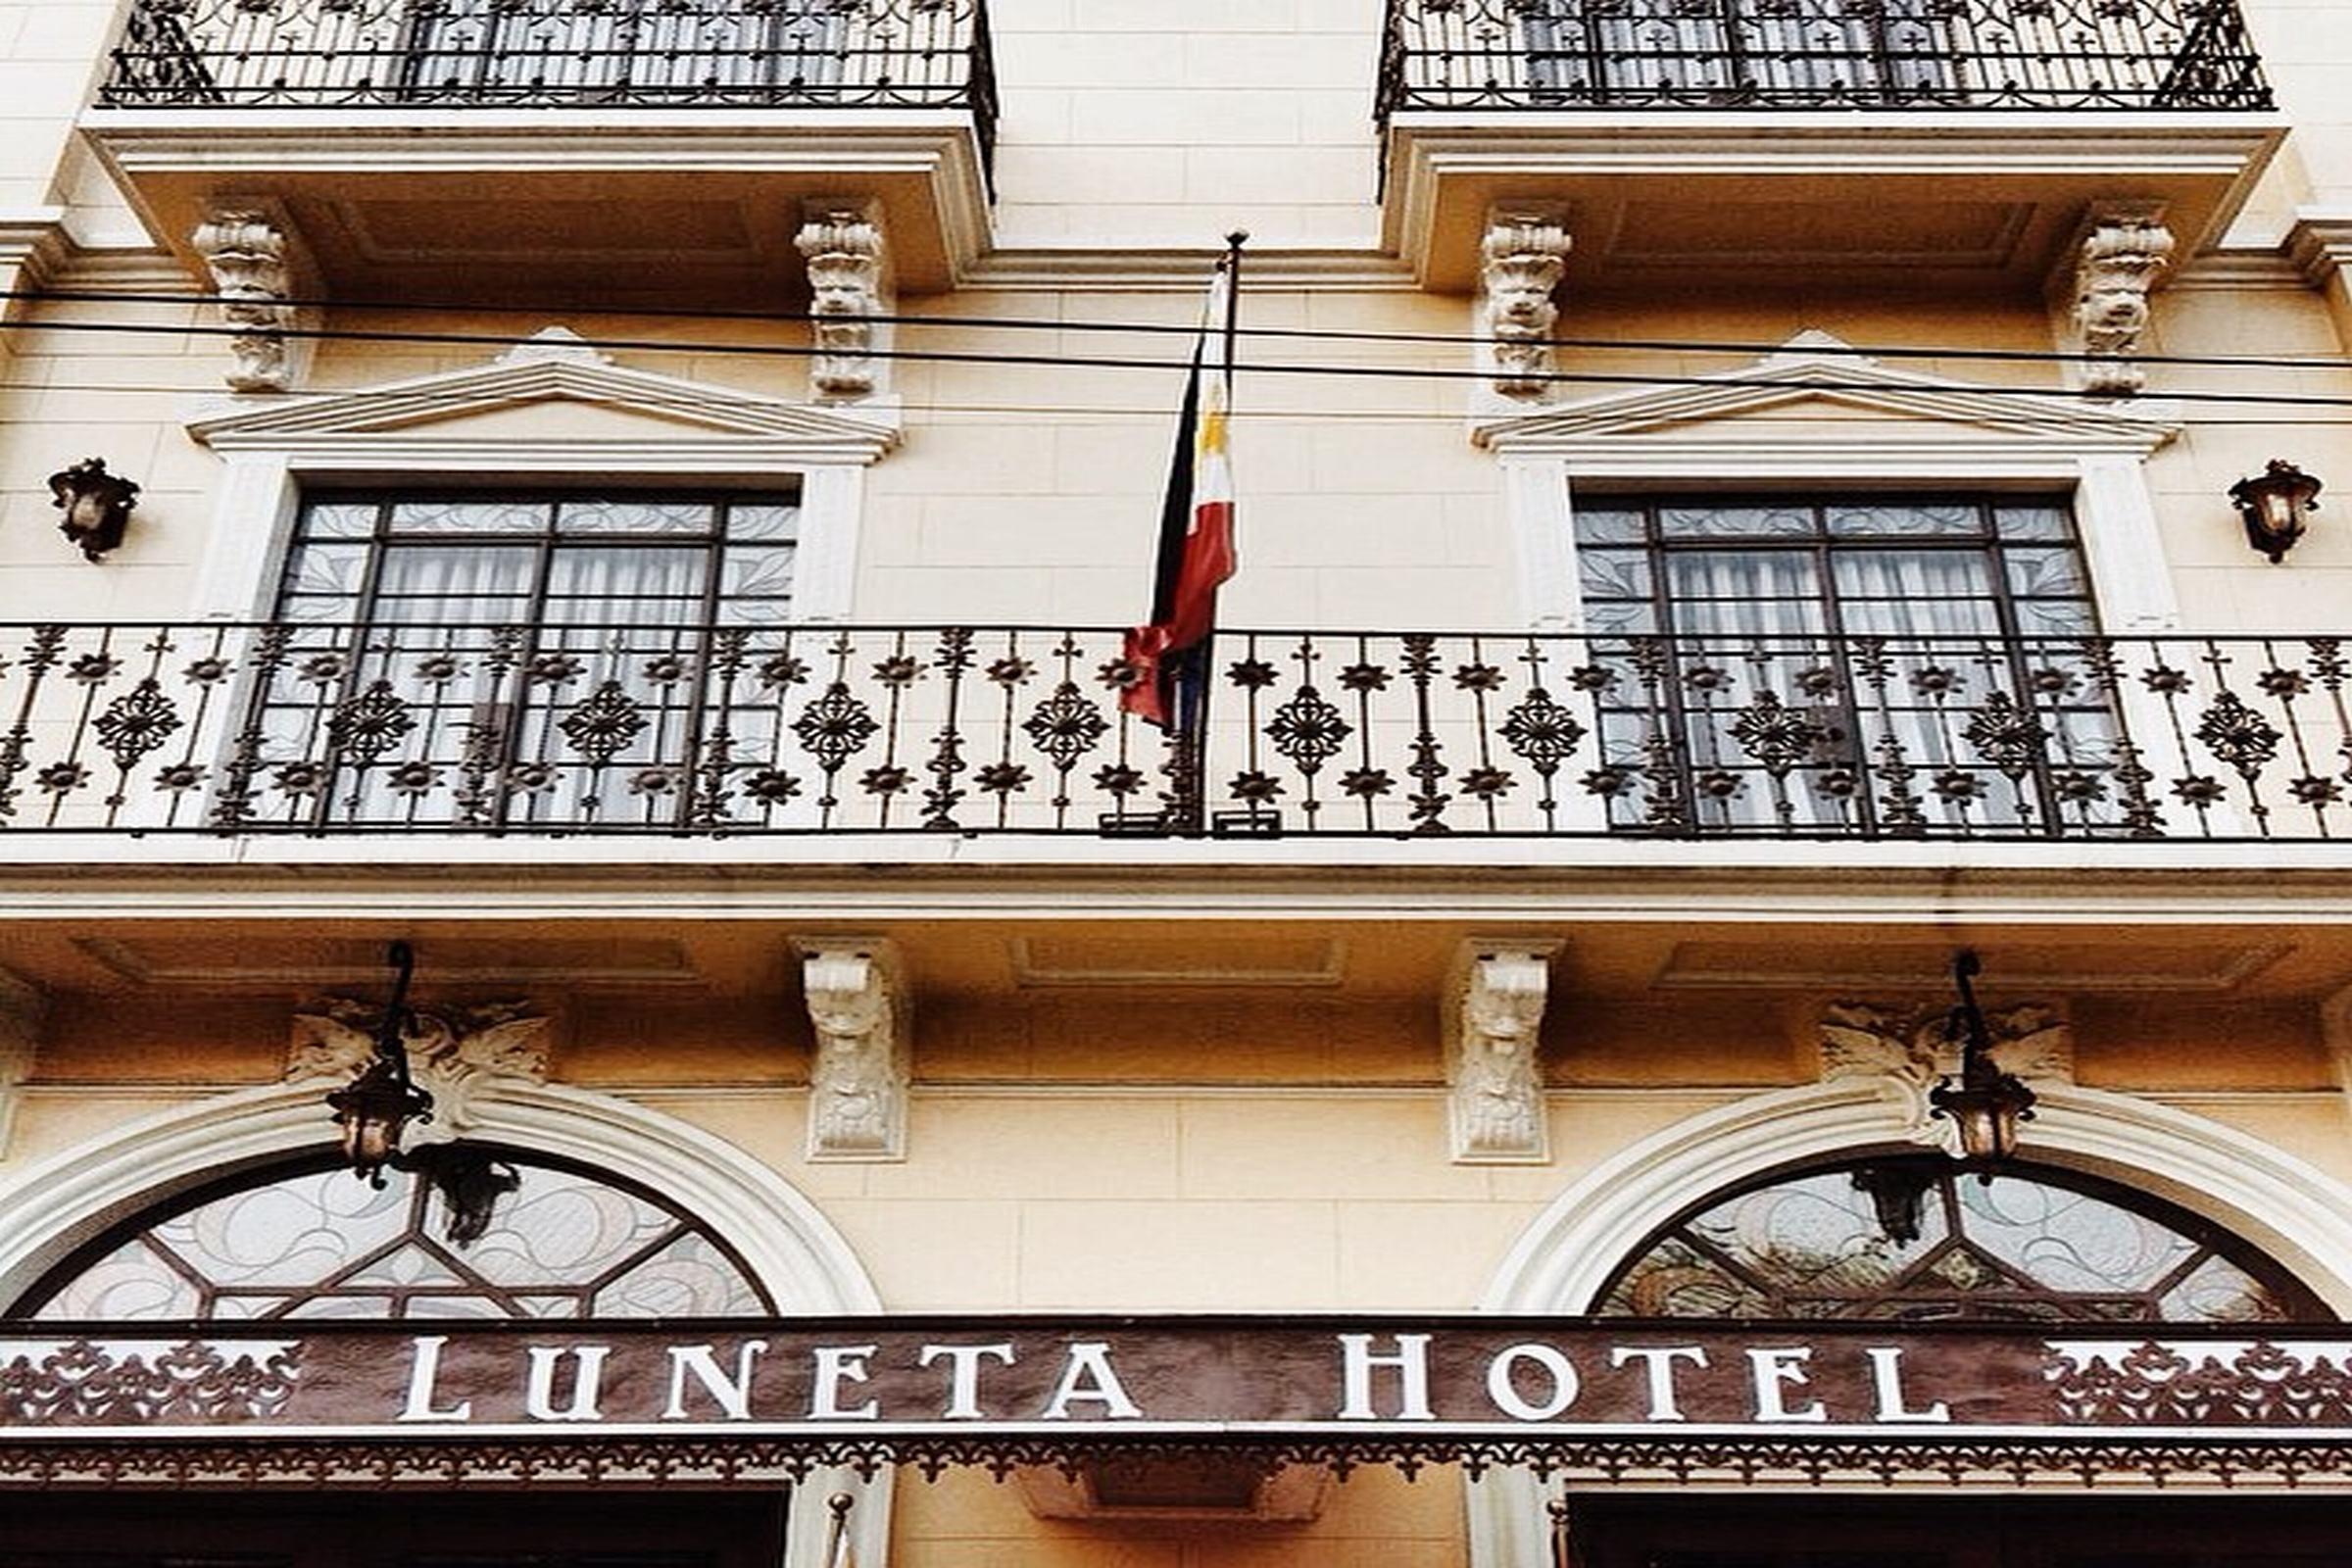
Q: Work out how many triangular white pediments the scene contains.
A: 2